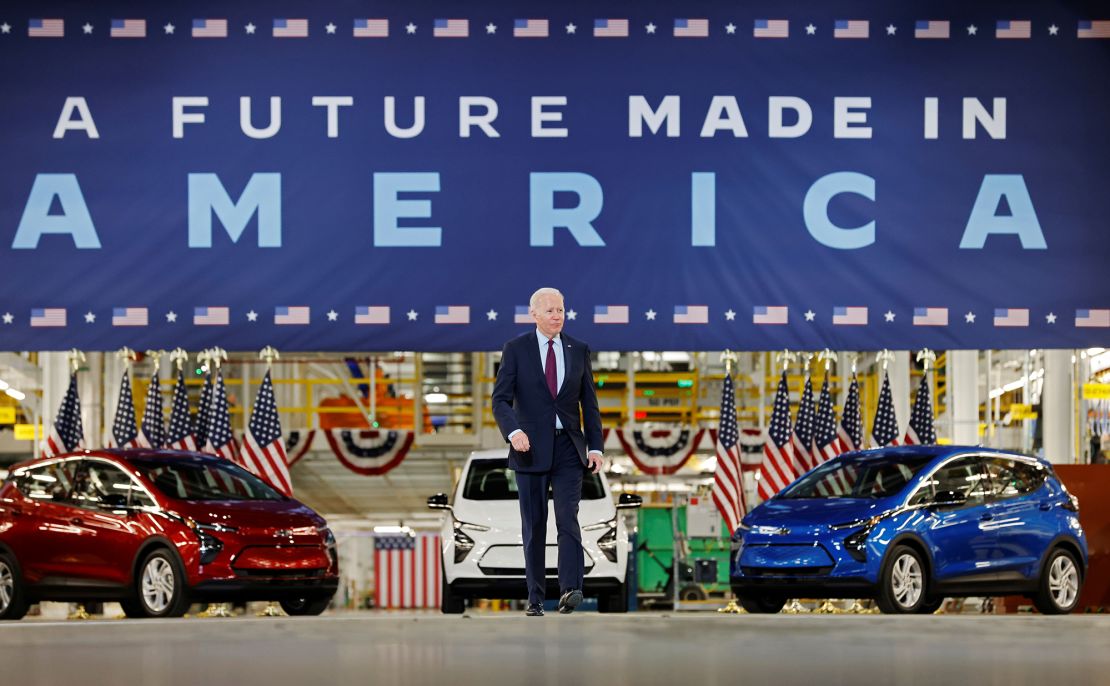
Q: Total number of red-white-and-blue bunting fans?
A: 4